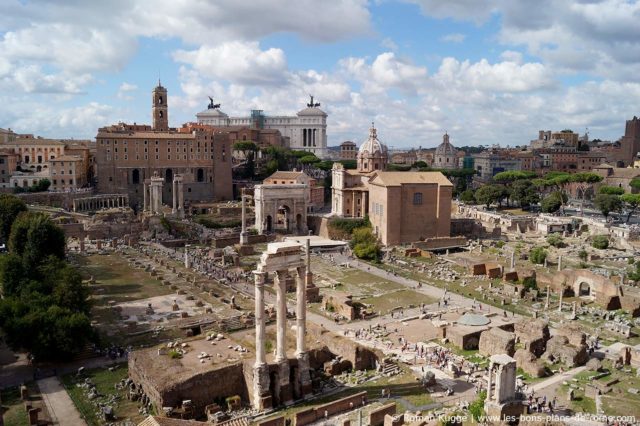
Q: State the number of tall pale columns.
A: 3